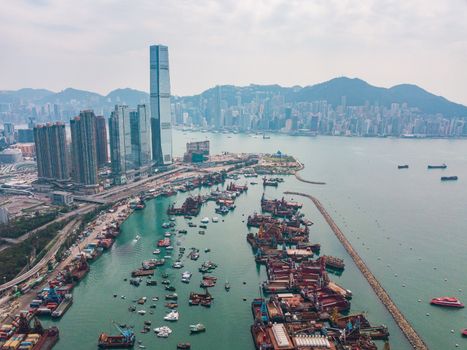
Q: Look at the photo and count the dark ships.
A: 3